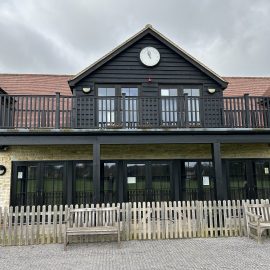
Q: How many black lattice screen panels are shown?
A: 3